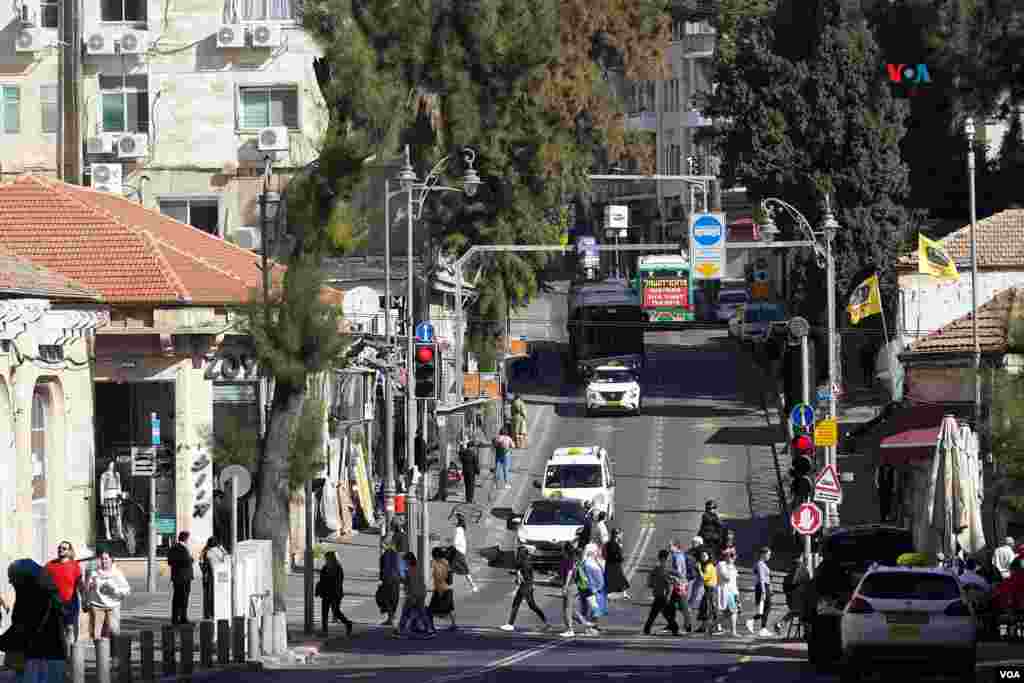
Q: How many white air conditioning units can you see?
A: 10